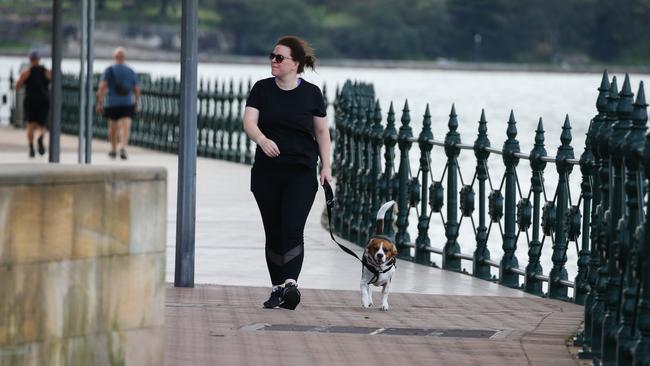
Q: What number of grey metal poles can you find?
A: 4